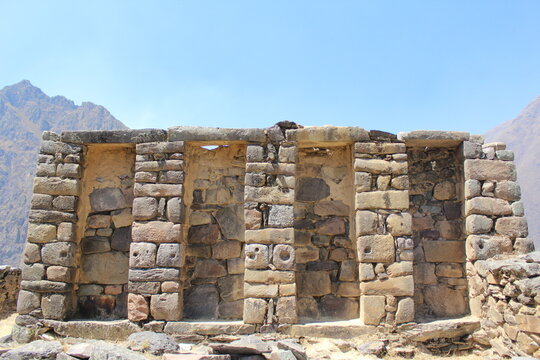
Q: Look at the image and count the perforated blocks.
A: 7